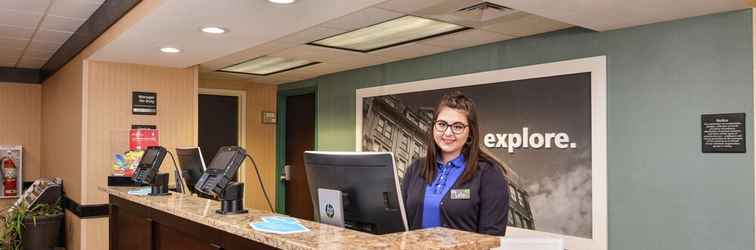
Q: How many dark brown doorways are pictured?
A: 2